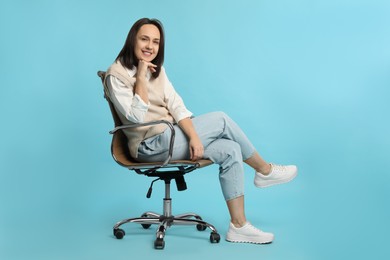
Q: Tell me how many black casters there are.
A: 5